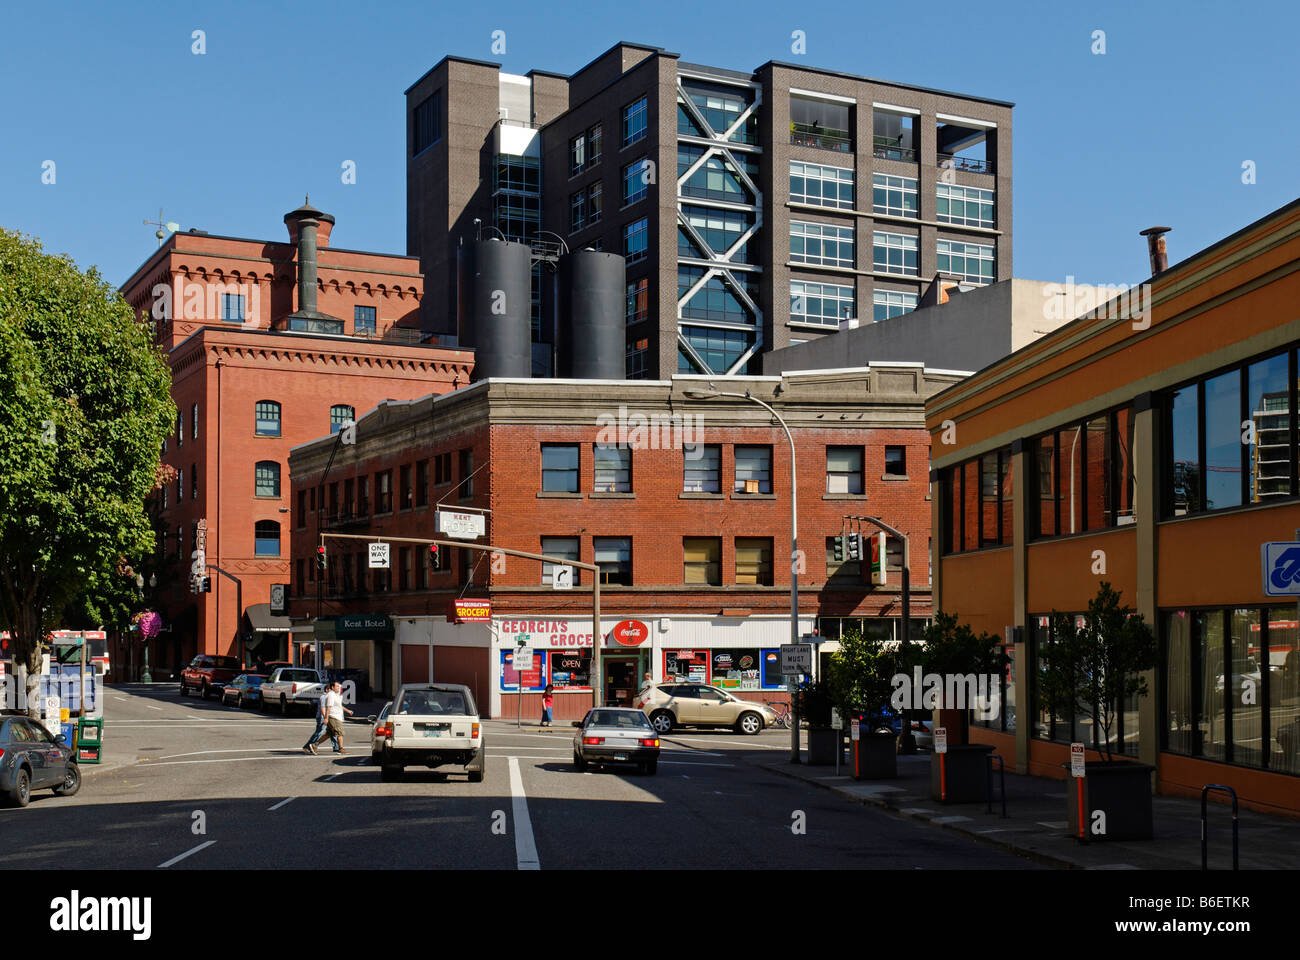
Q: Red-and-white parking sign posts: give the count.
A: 3